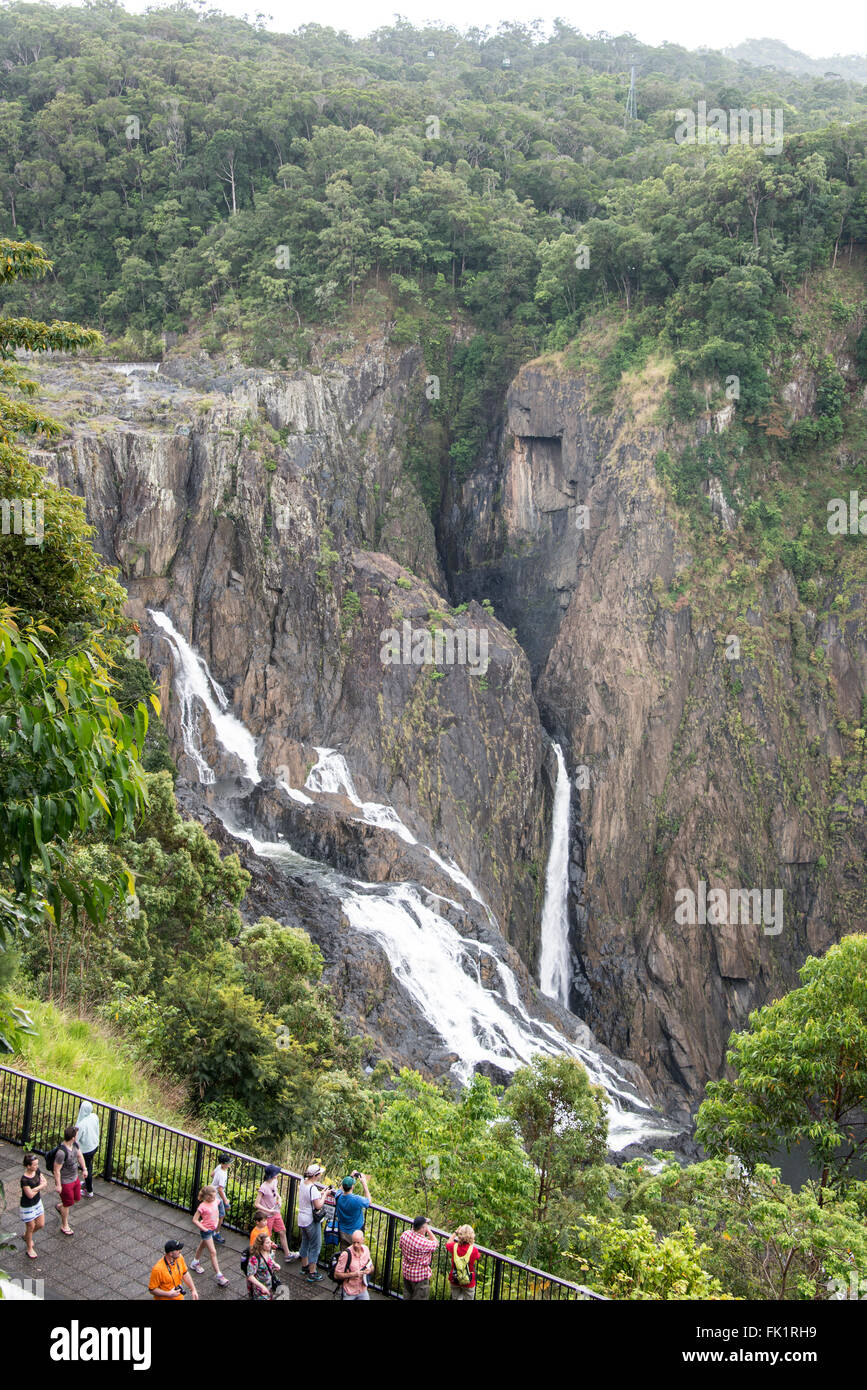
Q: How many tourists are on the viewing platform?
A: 14